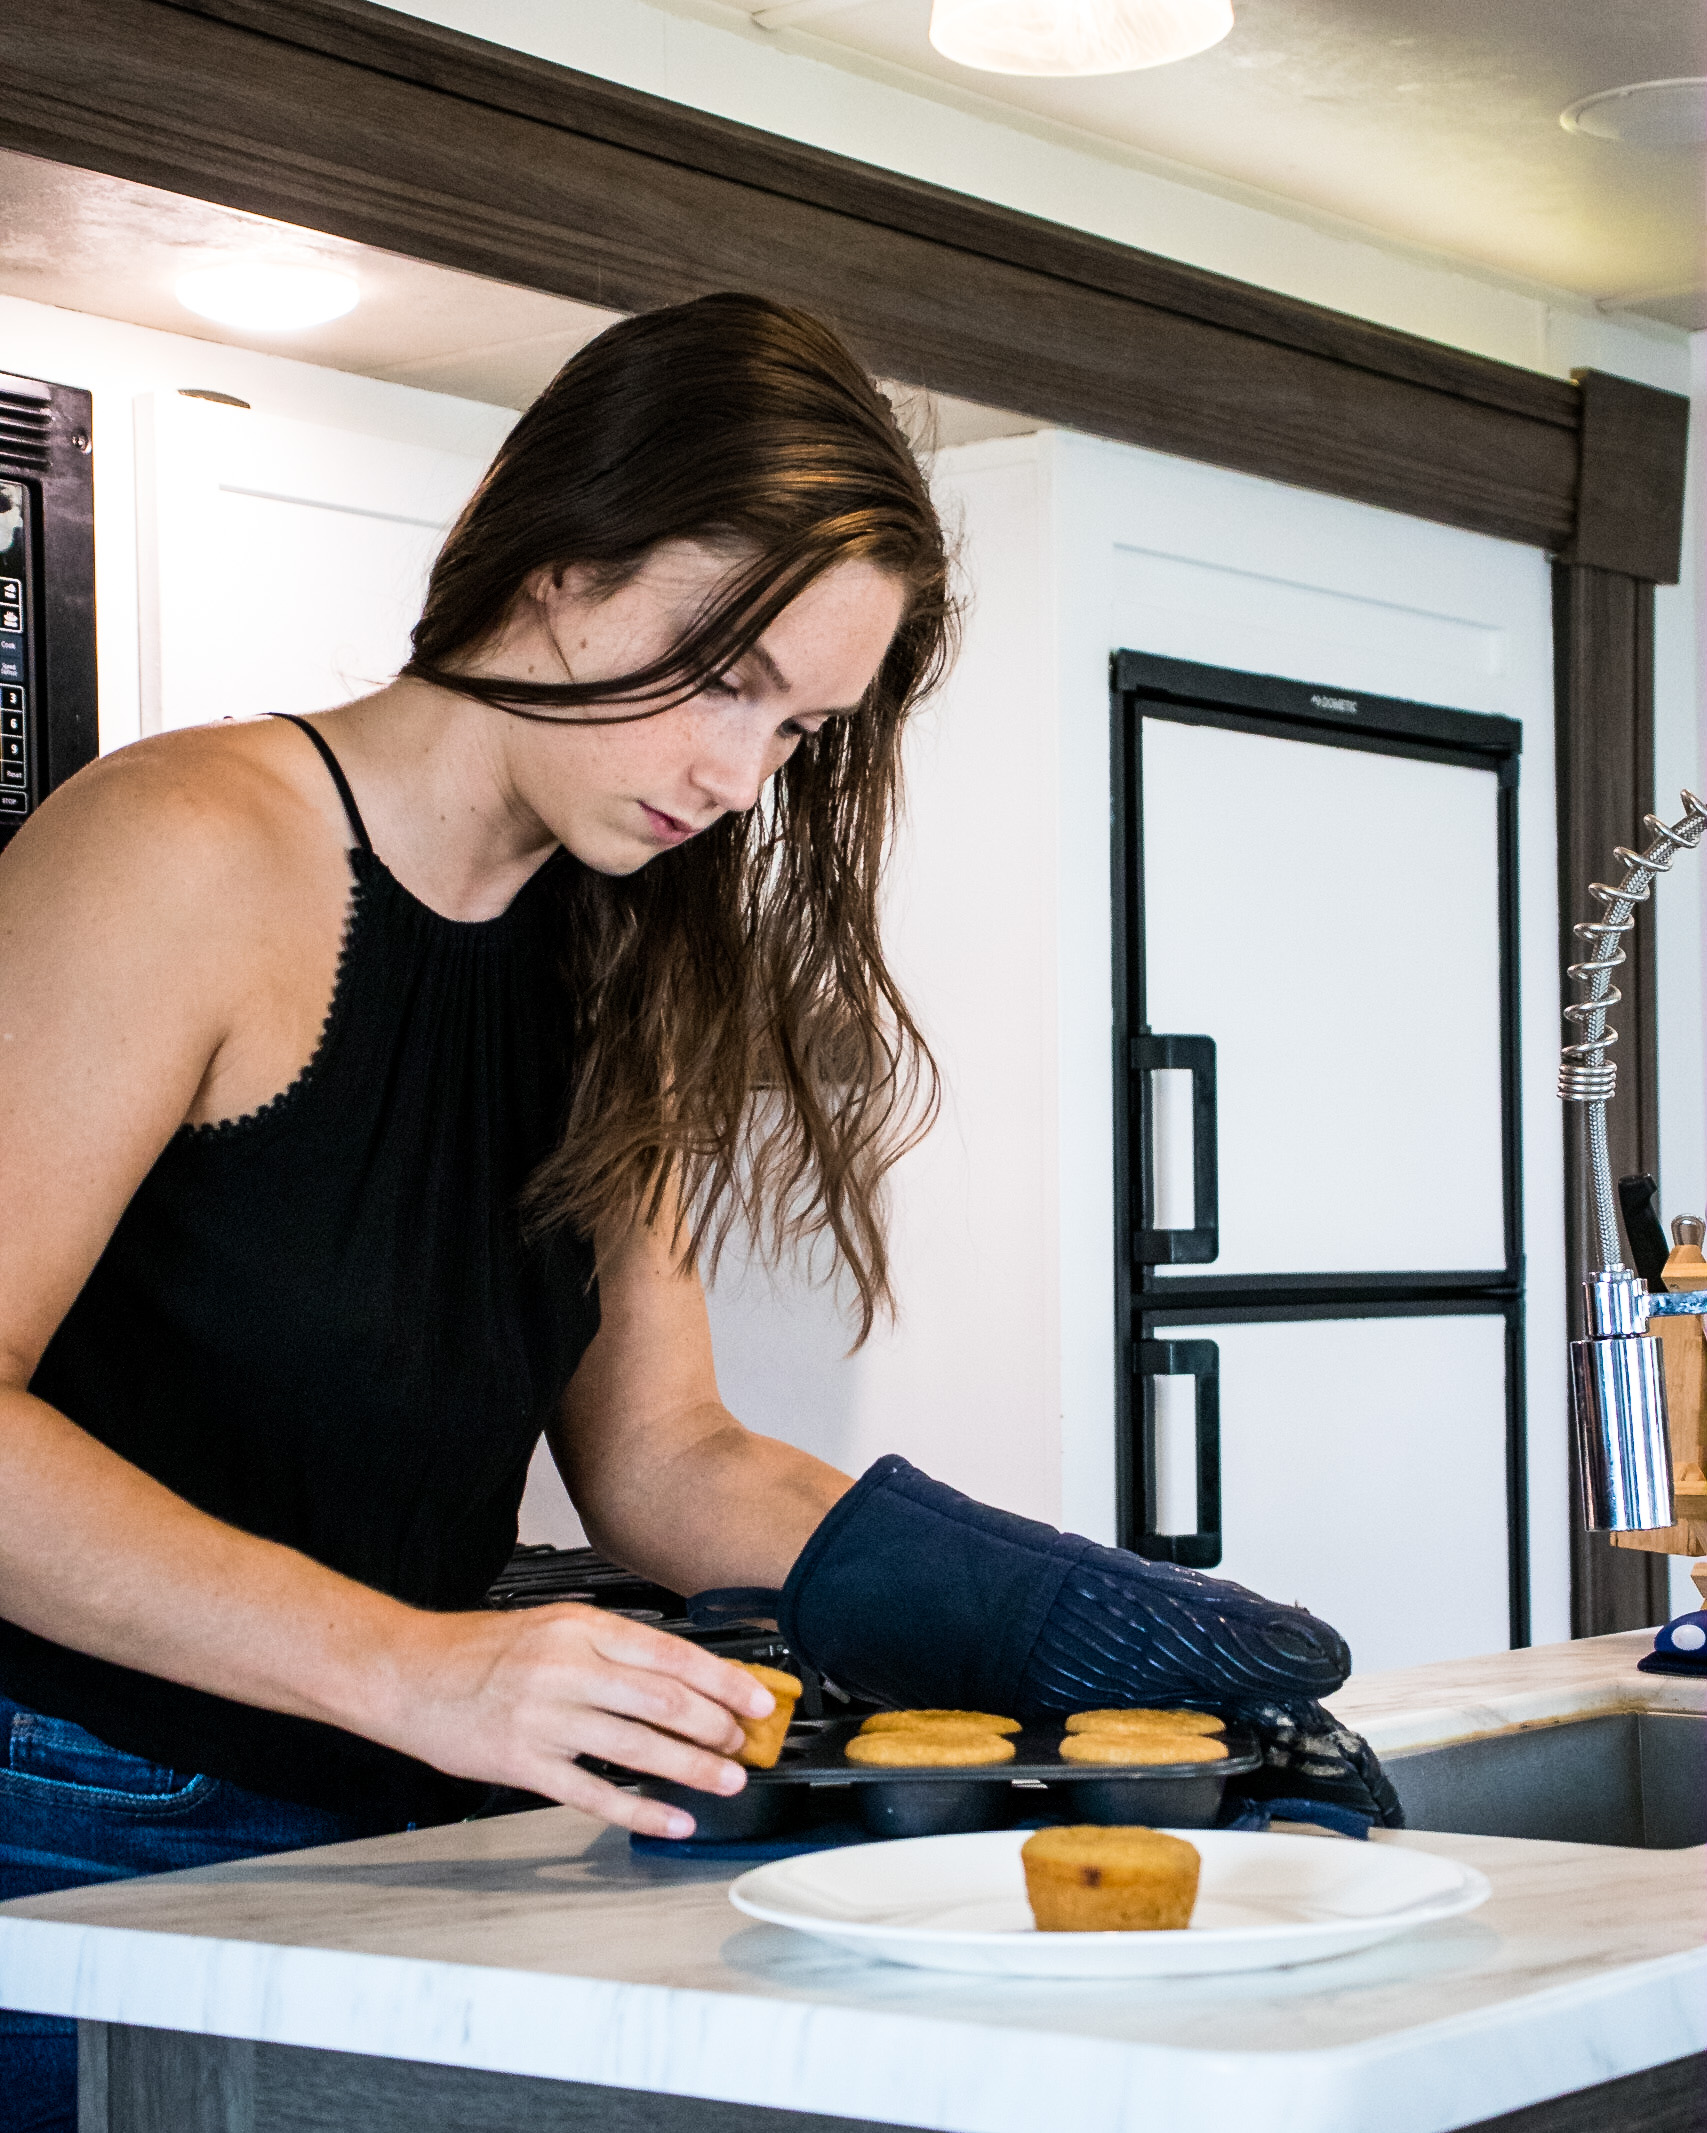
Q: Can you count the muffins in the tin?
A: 4